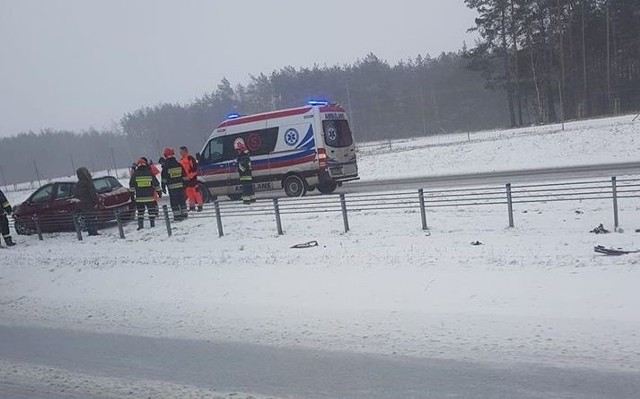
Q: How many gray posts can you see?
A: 10